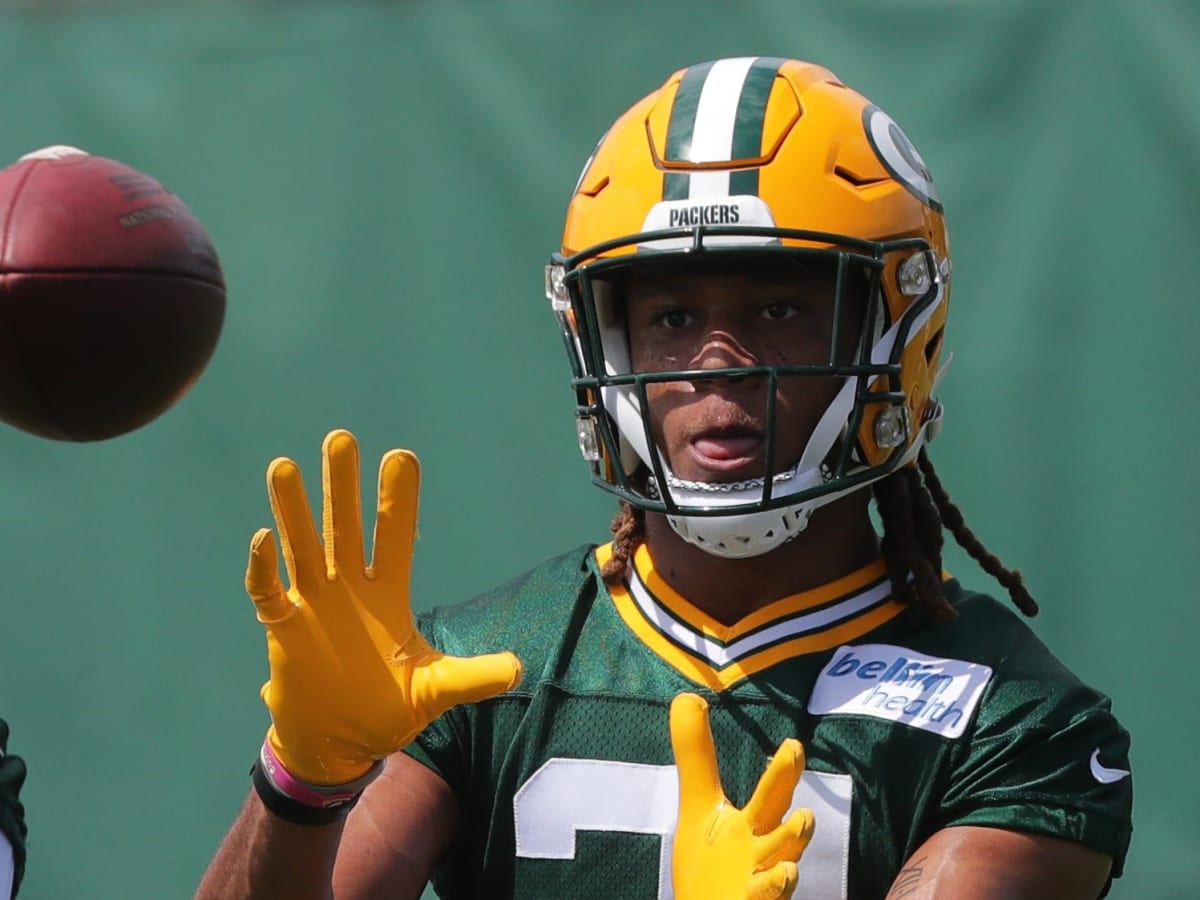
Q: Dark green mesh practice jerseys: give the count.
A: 1